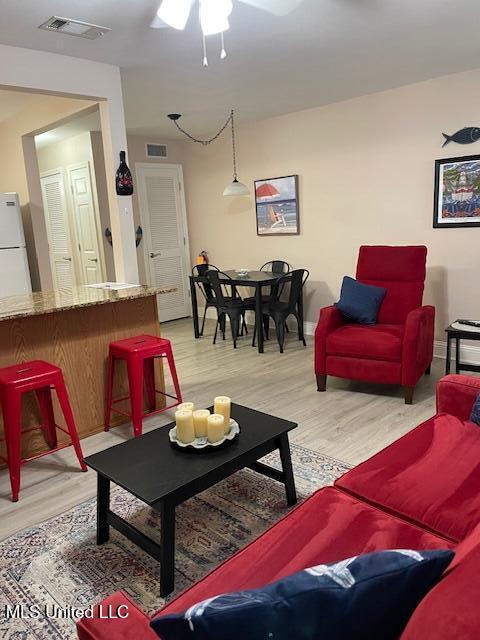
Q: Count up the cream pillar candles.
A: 5